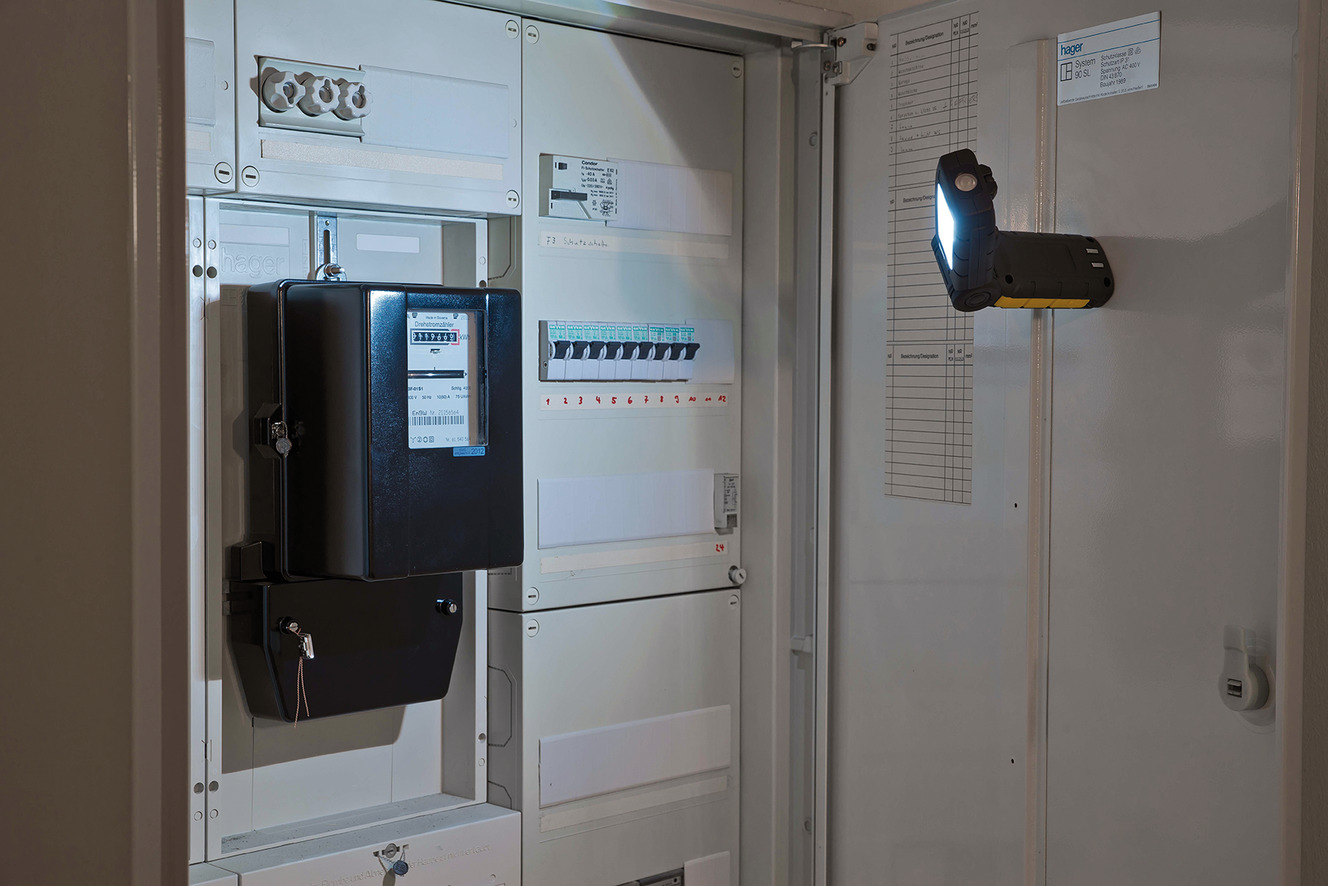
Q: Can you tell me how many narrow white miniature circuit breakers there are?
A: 9